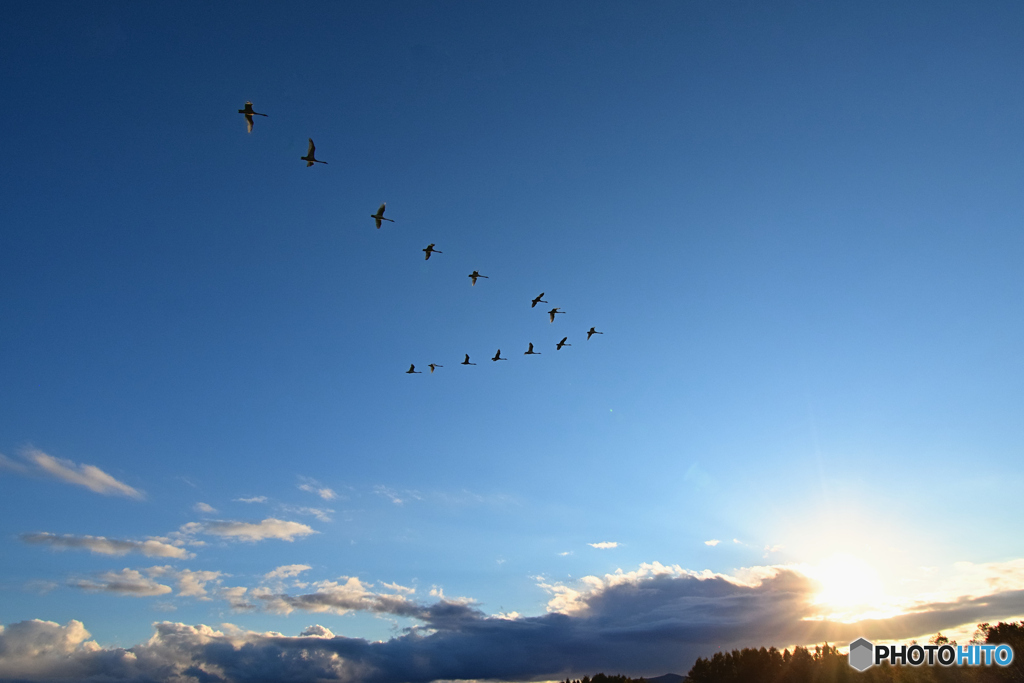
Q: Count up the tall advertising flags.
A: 0